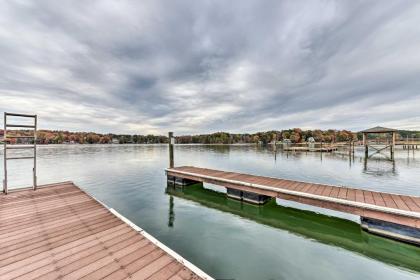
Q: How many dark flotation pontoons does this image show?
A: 3